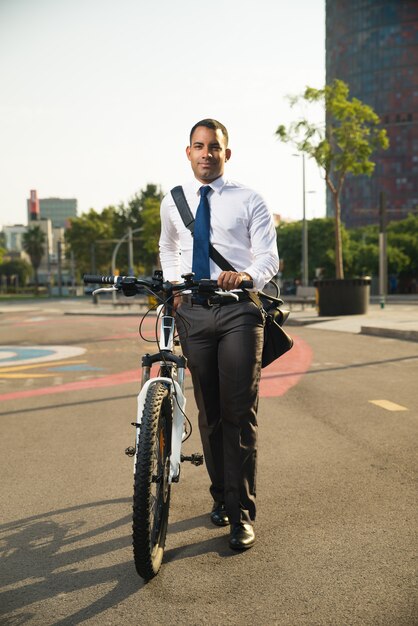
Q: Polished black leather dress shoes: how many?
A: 2